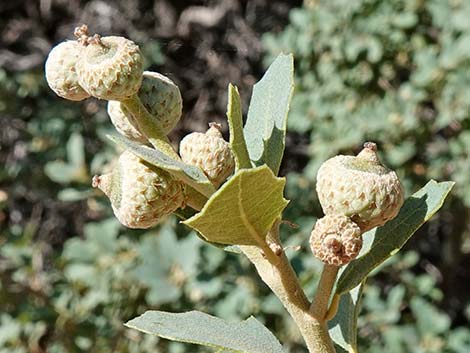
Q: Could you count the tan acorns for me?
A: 7